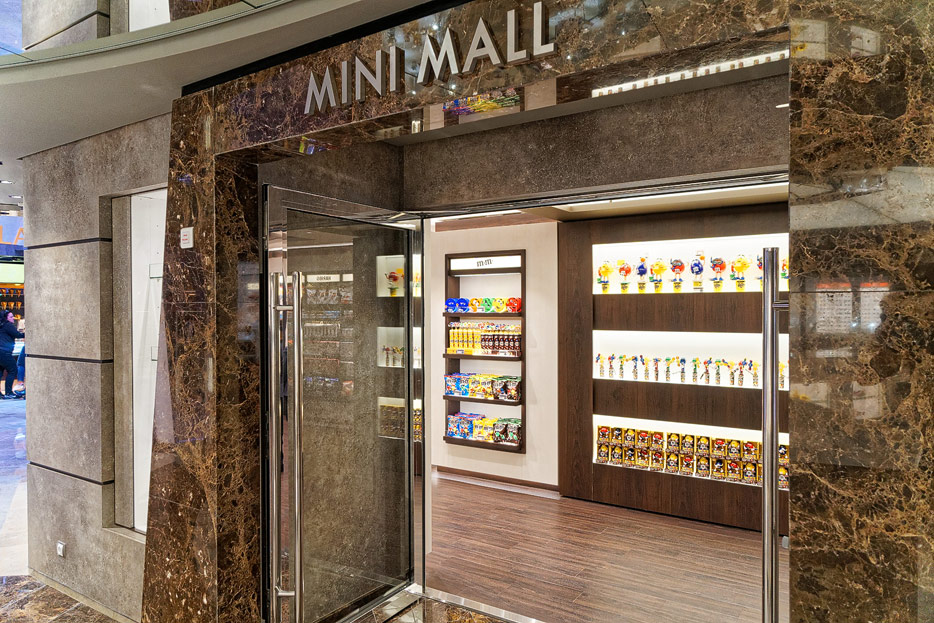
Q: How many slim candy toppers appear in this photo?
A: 15